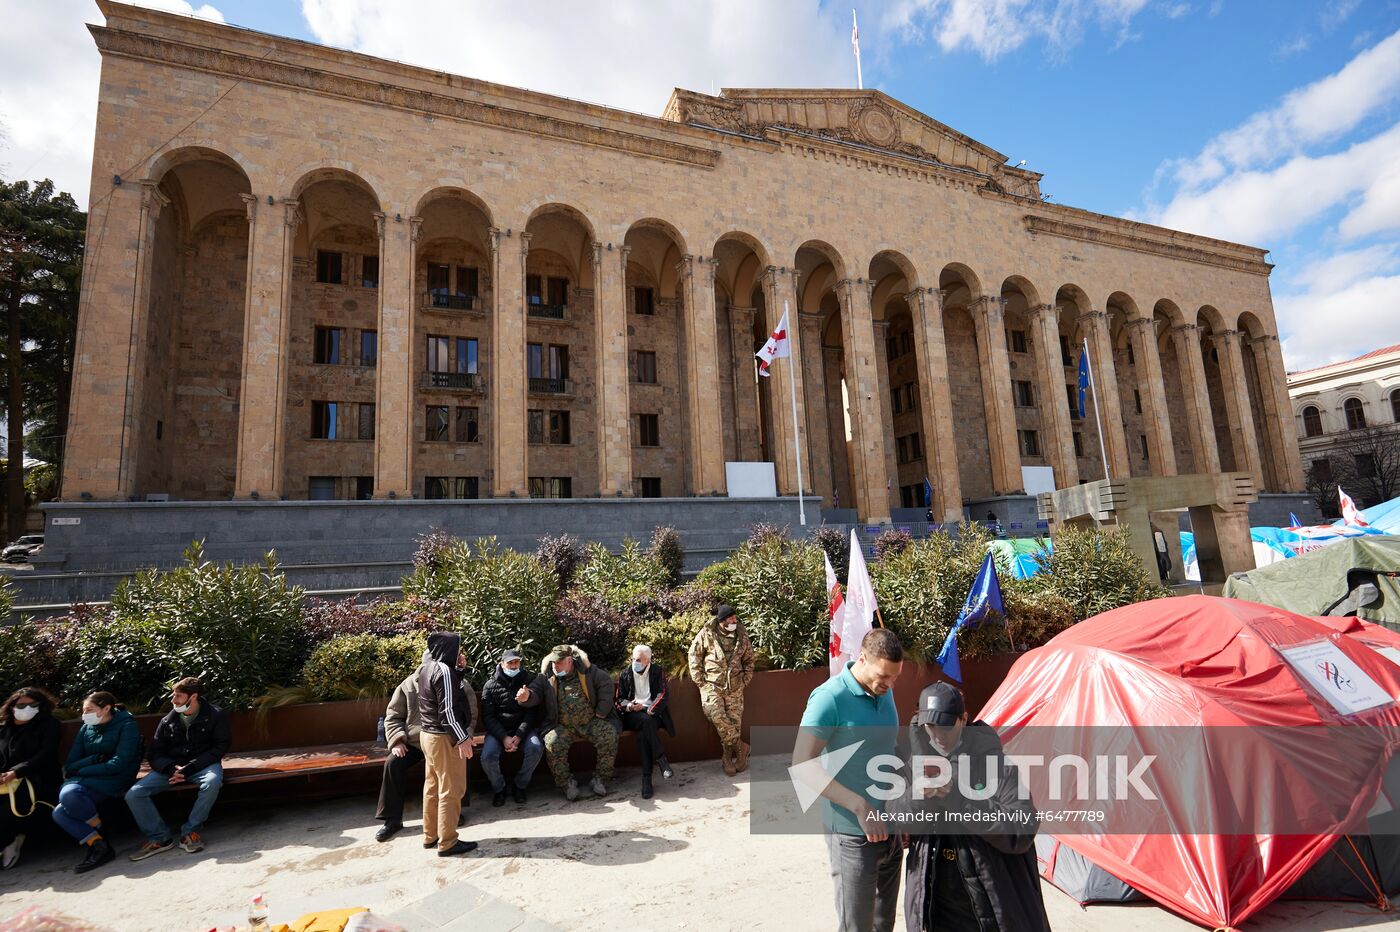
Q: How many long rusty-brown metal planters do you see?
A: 1